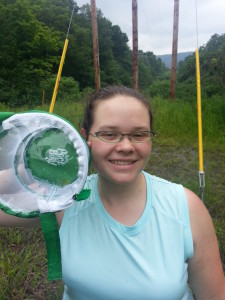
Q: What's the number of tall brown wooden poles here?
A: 3